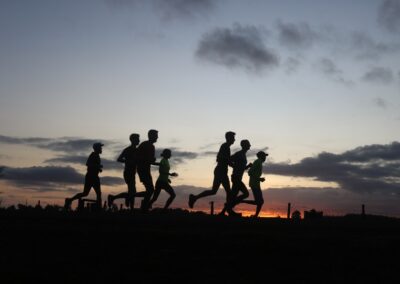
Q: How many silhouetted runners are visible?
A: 7